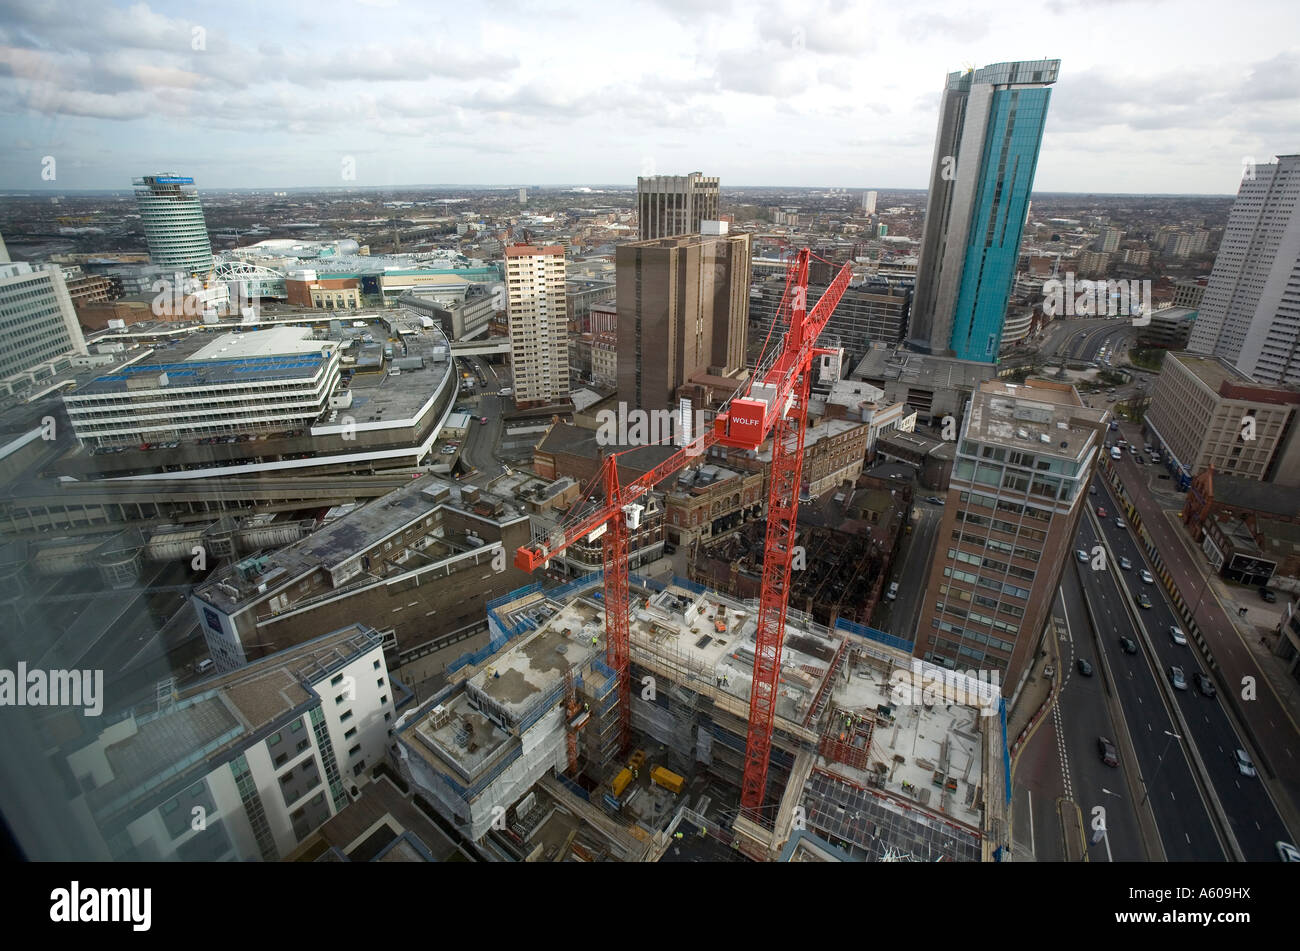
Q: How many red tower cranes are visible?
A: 2